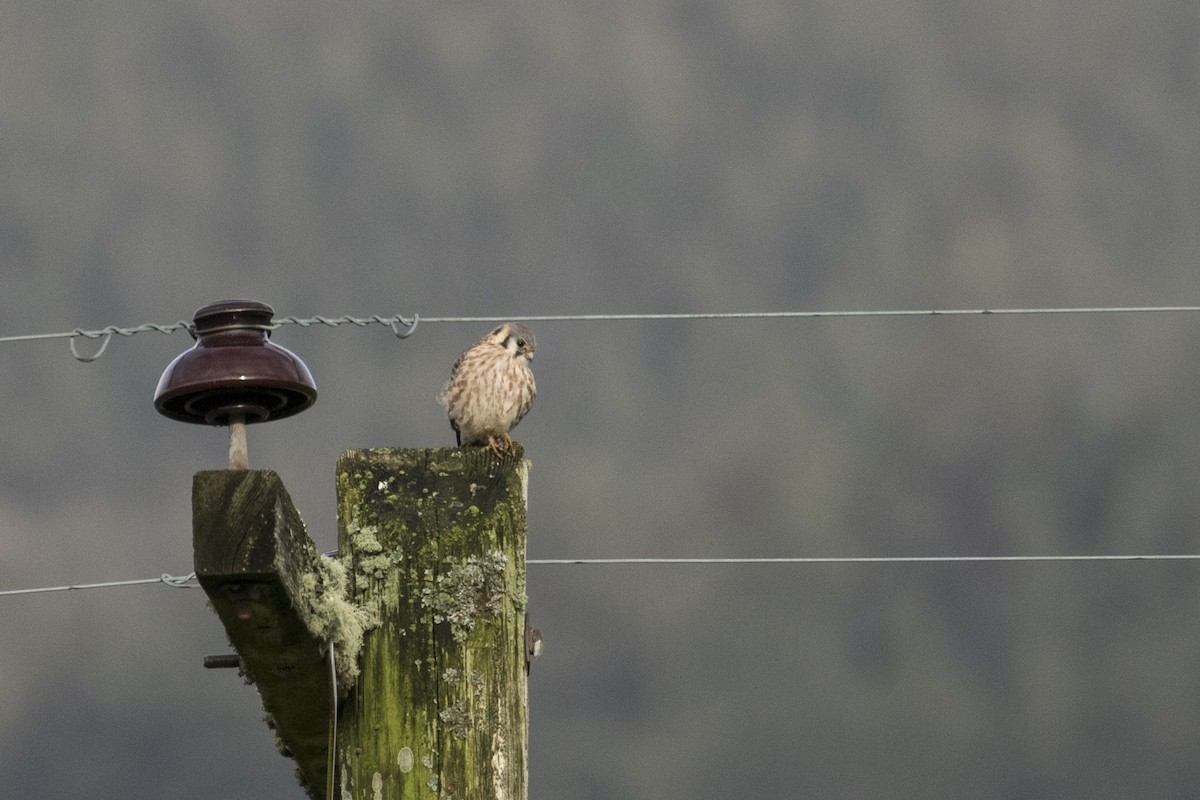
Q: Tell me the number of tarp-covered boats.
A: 0